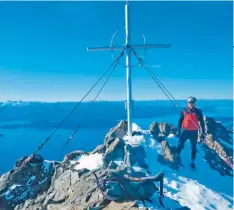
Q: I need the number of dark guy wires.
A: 4